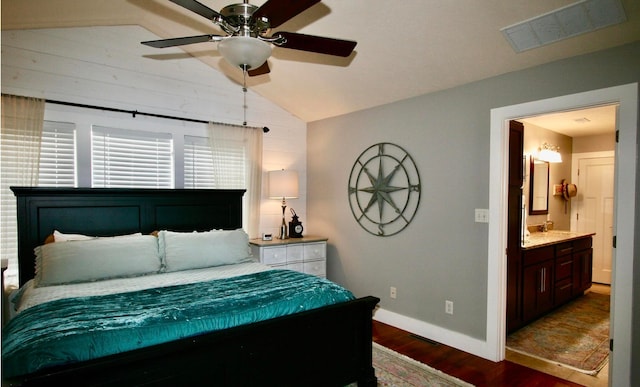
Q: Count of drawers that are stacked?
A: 3